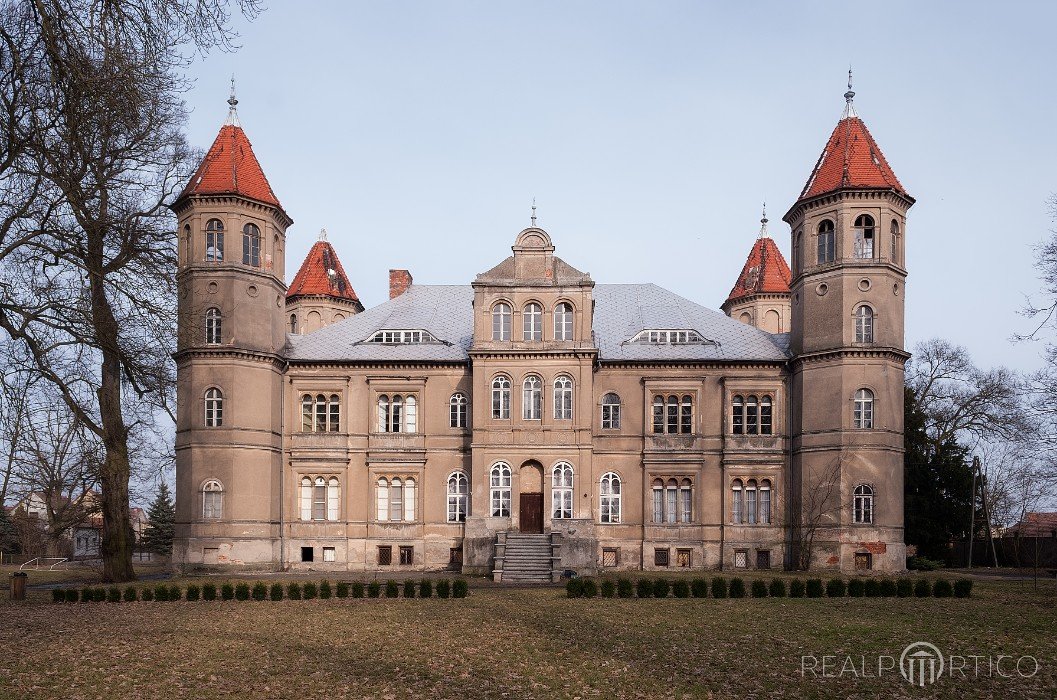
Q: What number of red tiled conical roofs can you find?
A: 4